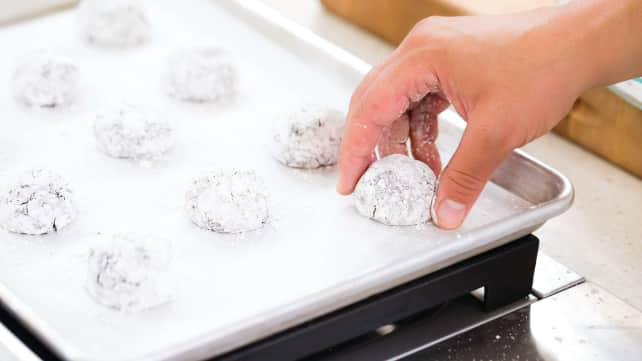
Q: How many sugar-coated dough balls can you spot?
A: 9